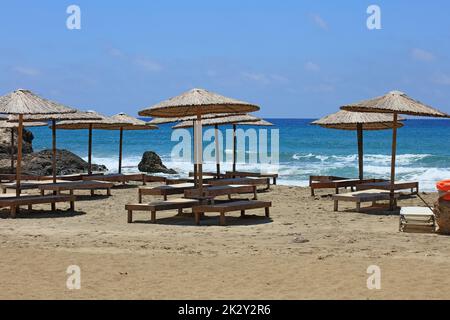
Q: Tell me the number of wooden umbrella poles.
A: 11